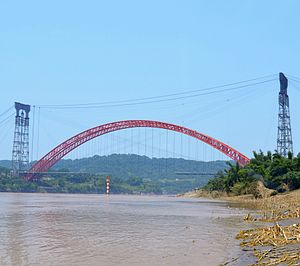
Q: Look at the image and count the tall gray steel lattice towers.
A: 2